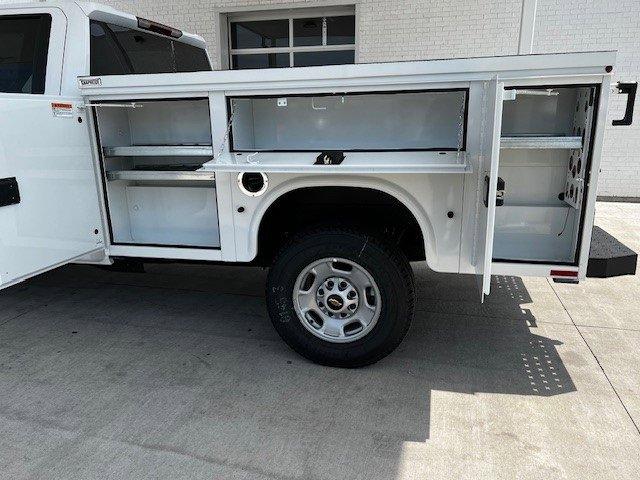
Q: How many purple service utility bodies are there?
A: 0